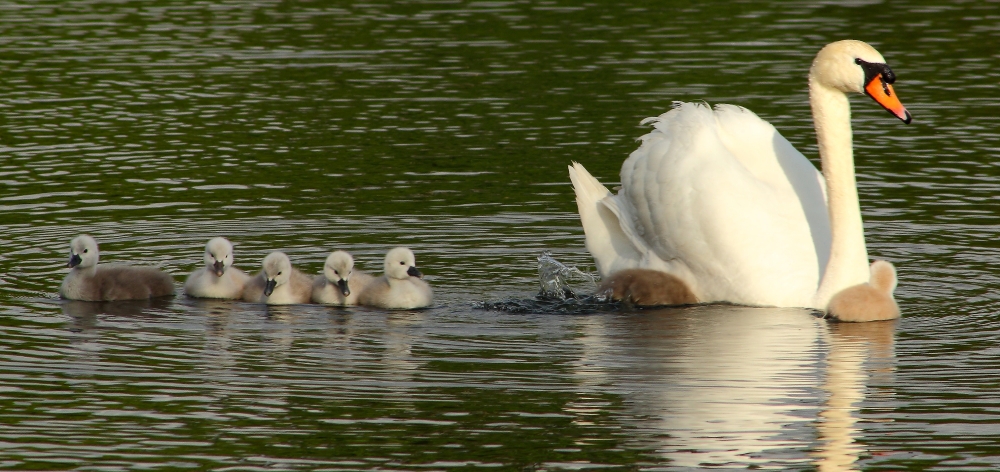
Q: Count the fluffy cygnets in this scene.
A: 7